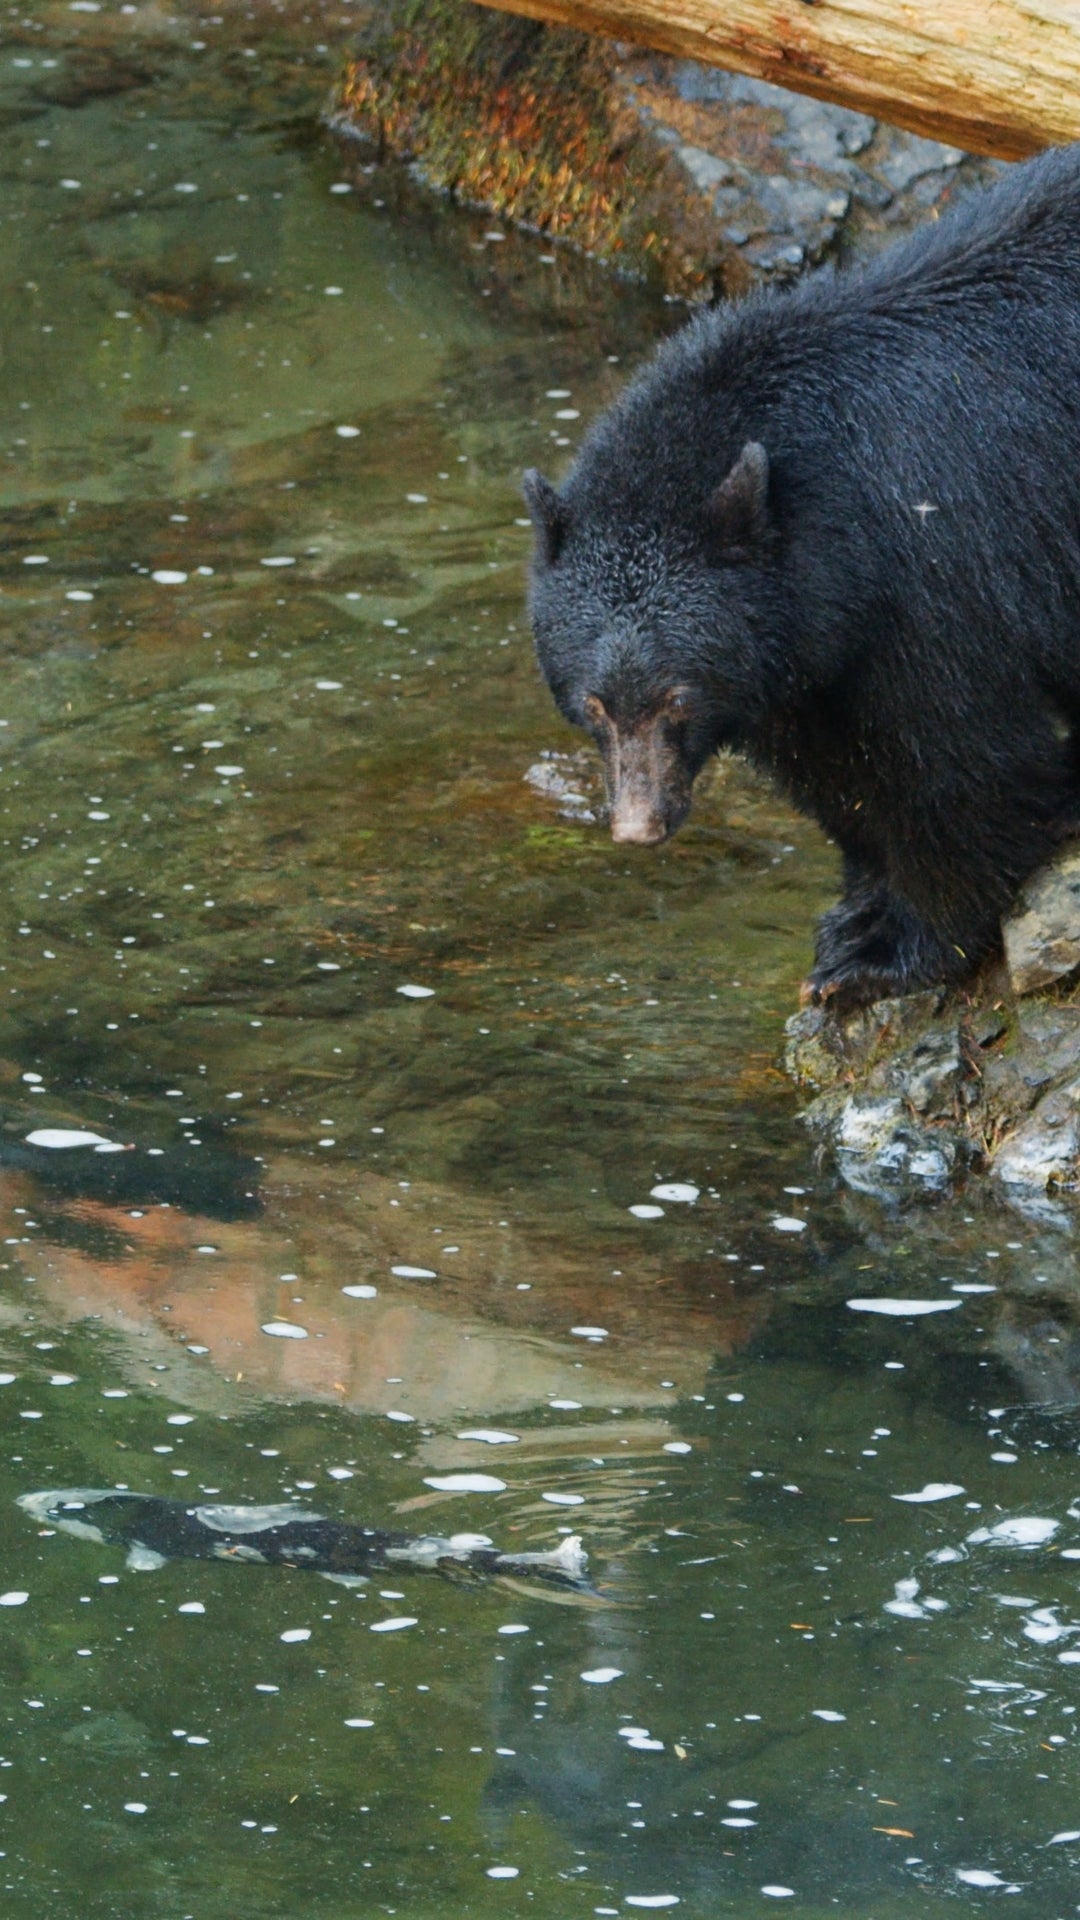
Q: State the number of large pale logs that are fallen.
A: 1